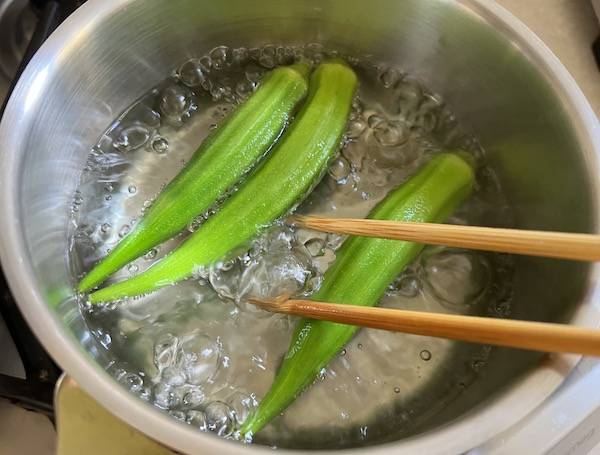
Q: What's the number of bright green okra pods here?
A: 3